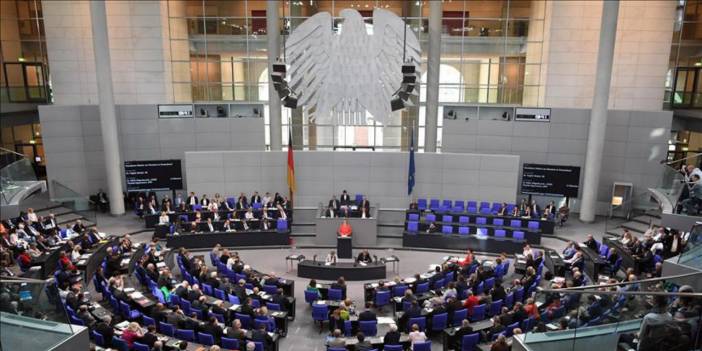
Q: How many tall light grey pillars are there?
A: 4